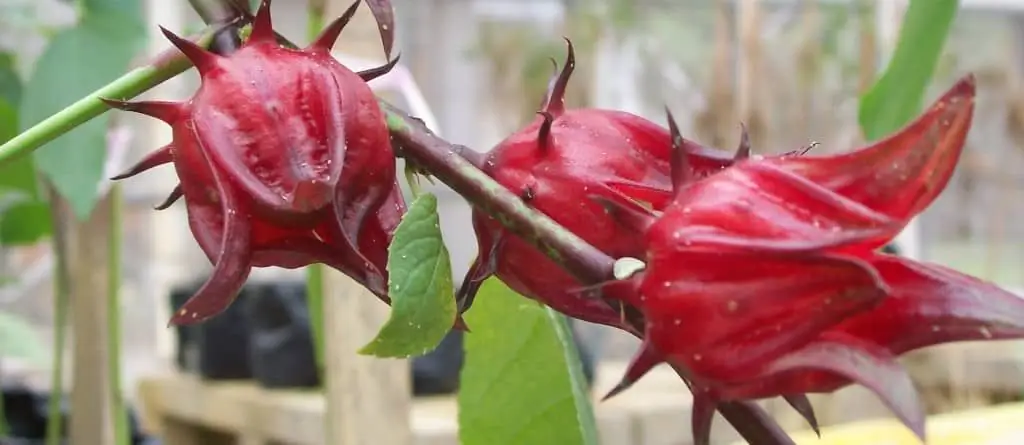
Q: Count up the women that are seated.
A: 0